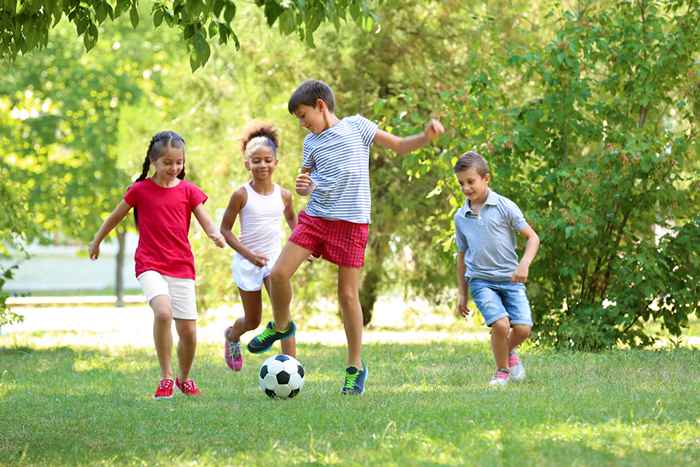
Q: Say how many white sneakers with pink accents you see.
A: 2